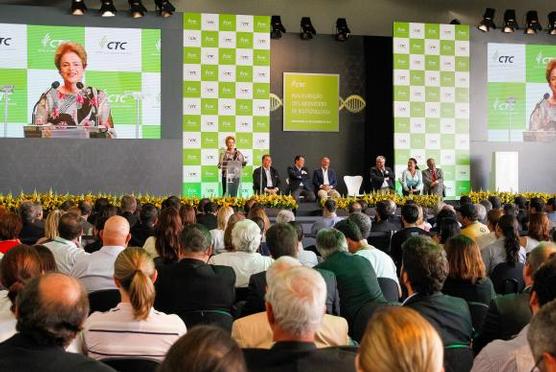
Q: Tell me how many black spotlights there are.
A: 11